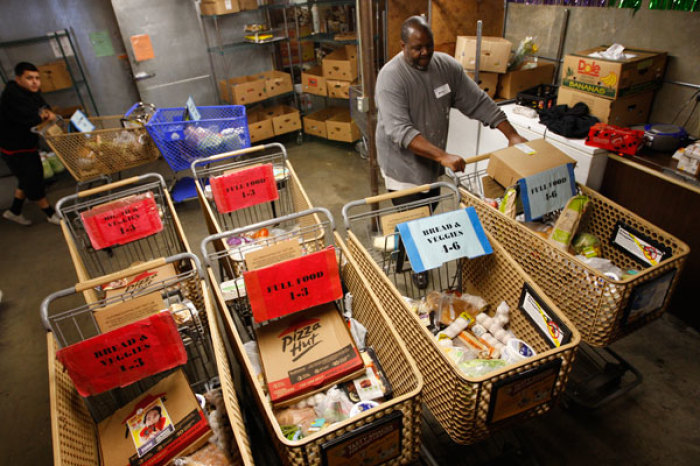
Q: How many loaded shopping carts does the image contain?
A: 8